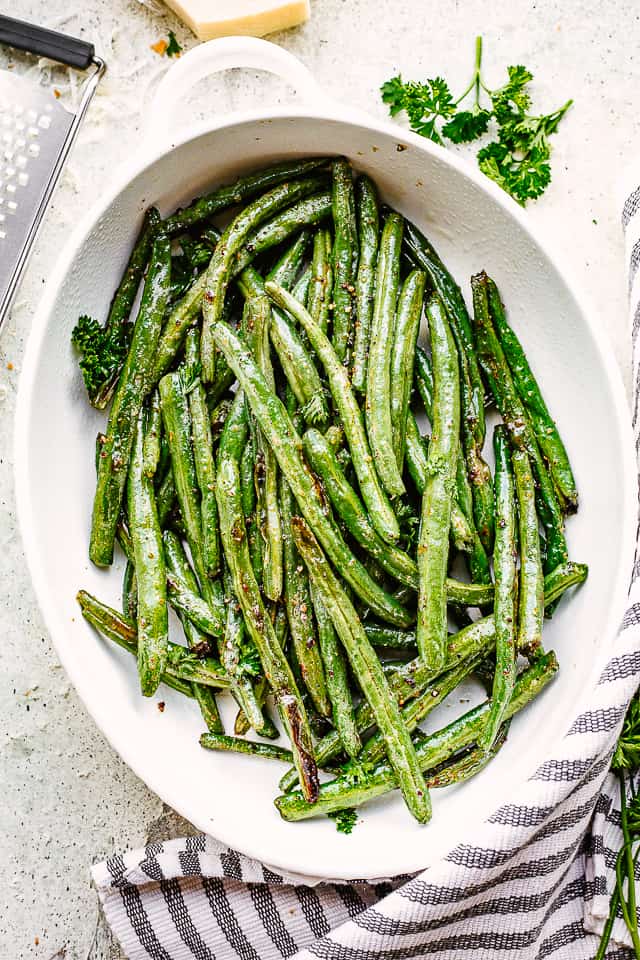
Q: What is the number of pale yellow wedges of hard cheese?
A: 1